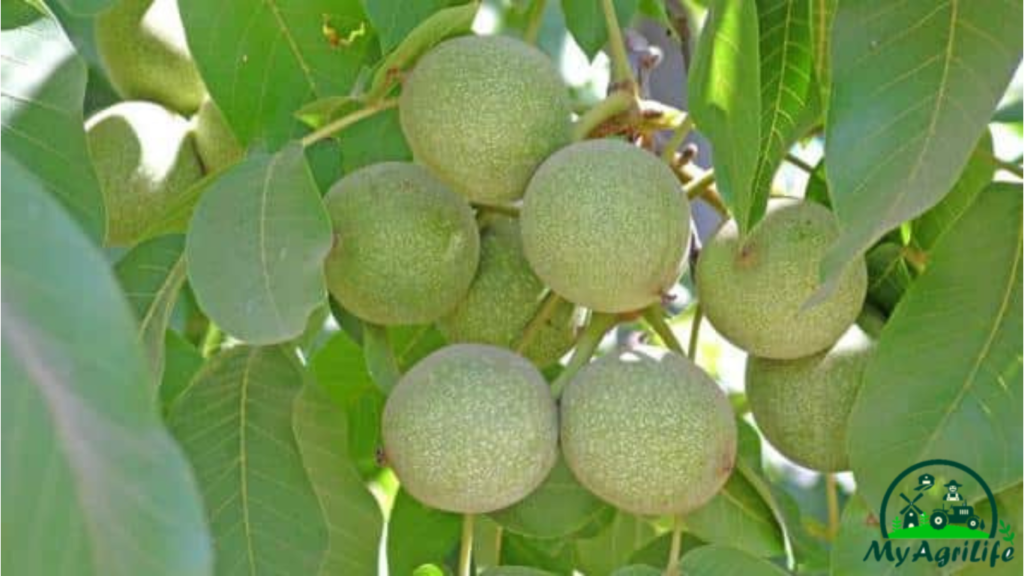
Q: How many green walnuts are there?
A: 11